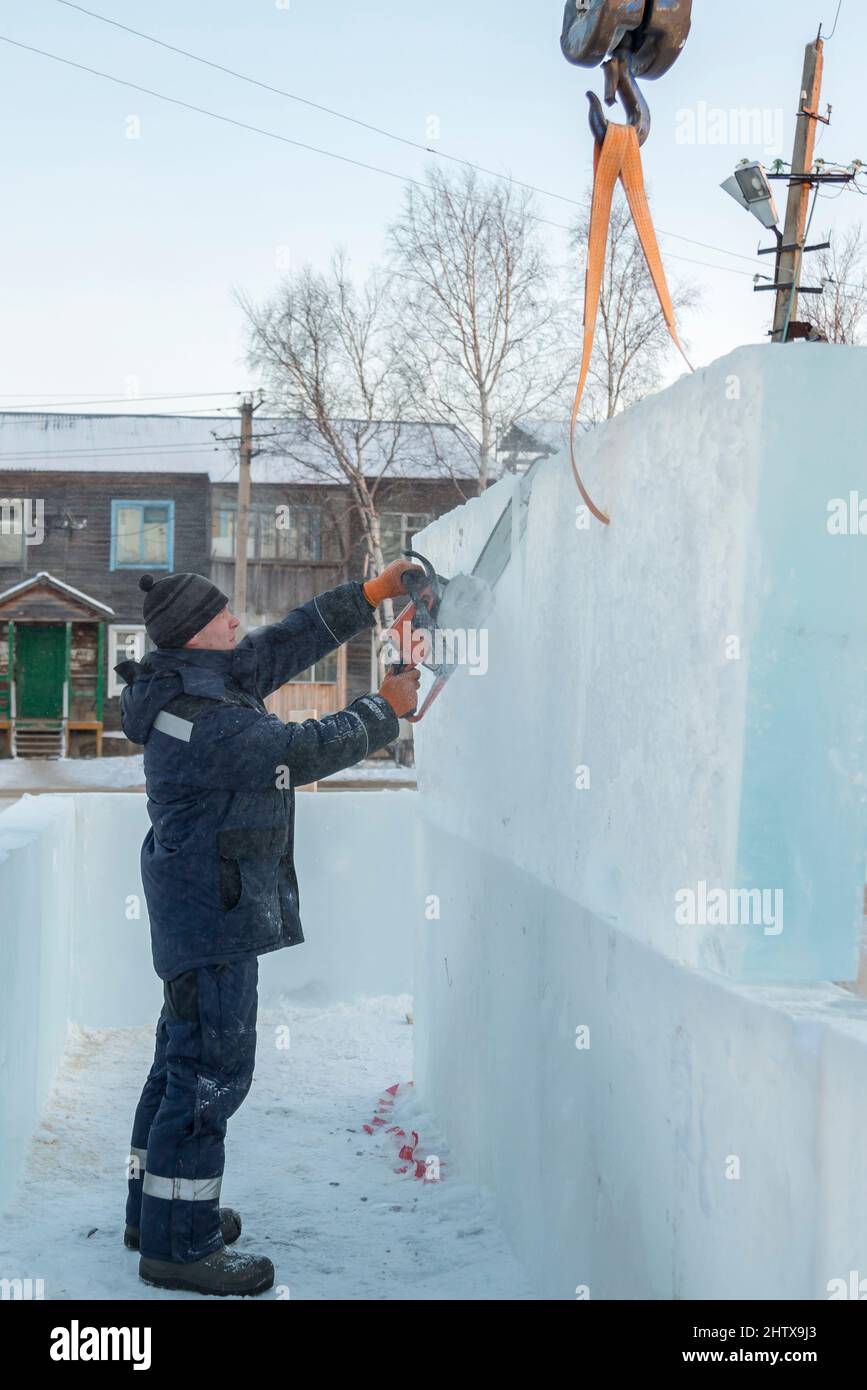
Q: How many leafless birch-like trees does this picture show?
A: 4